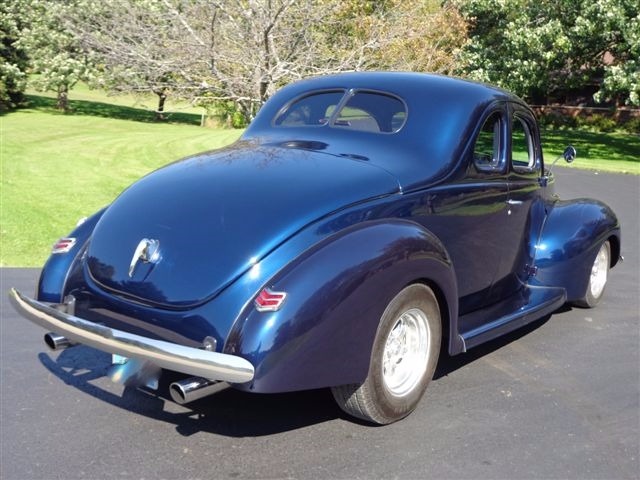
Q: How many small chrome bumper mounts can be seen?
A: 2